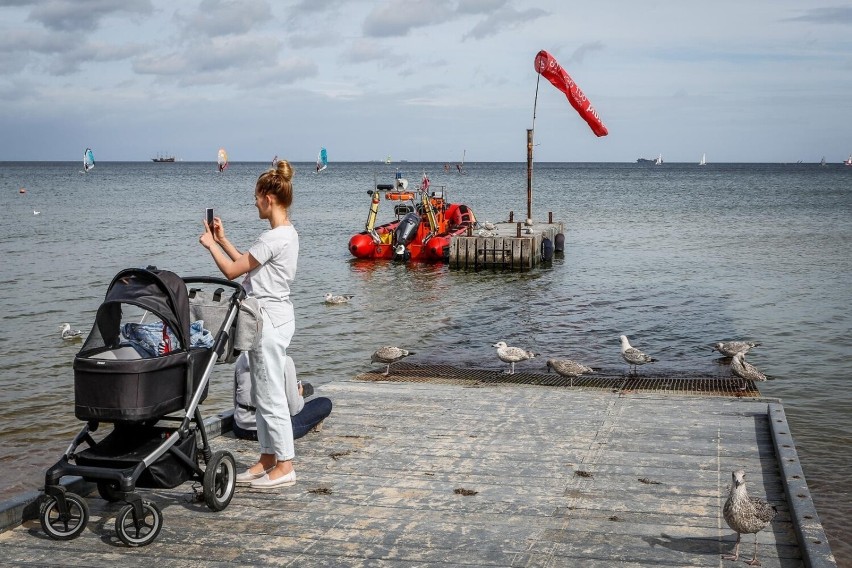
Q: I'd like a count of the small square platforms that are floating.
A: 1